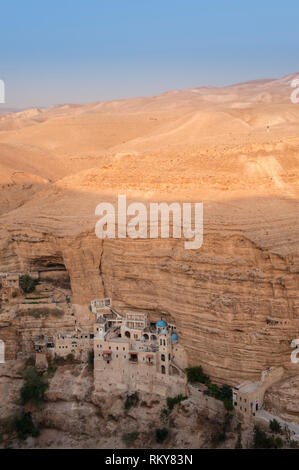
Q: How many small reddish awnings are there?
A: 3